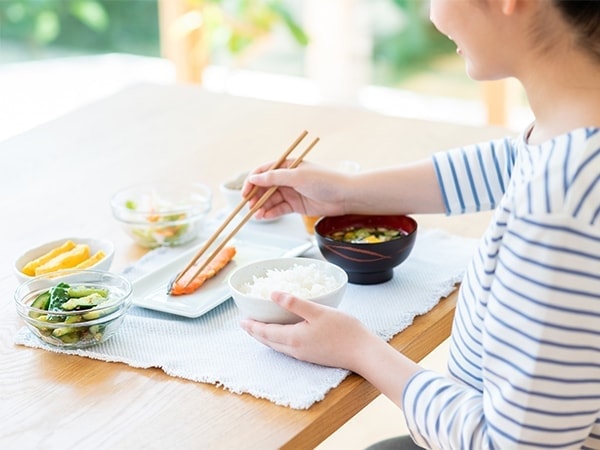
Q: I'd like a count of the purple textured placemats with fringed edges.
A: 0